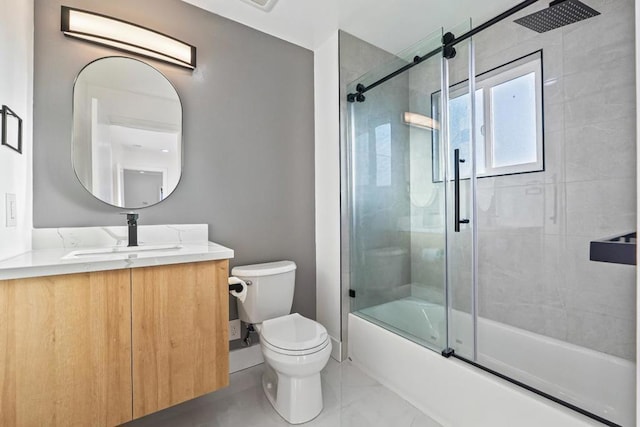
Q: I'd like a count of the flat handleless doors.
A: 2